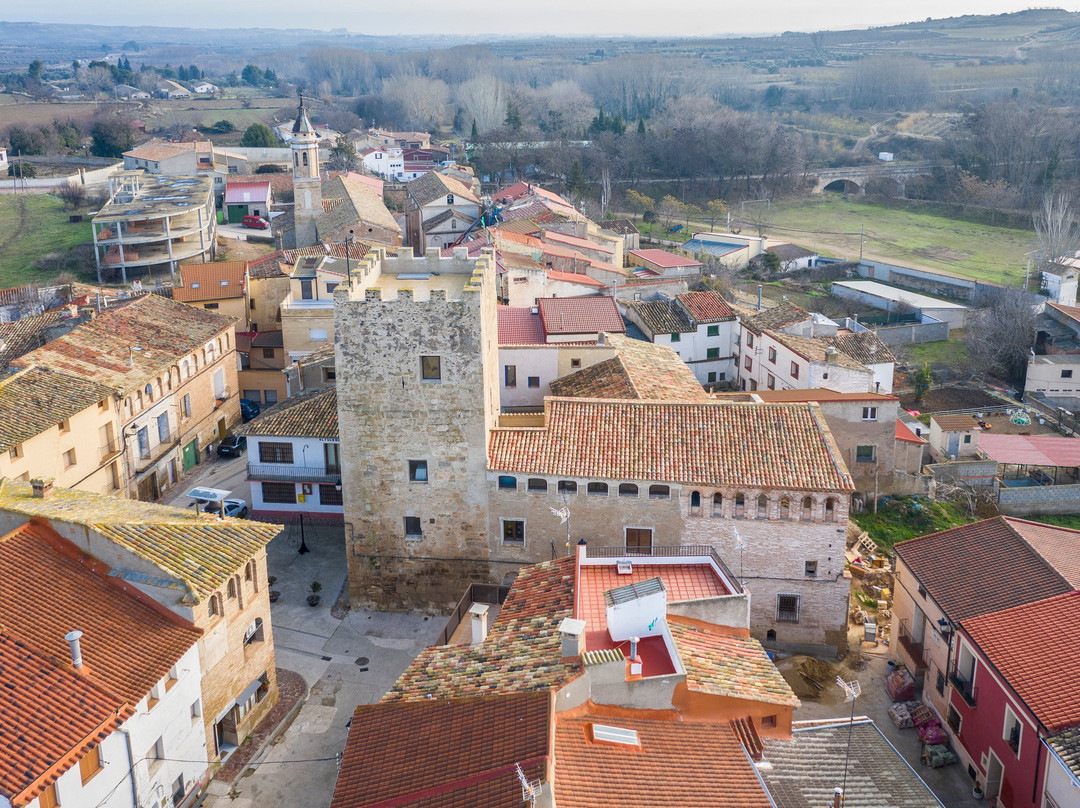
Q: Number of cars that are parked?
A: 4